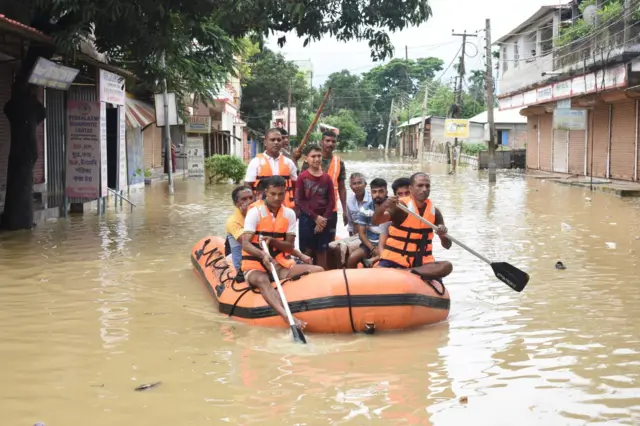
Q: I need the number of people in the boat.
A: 11